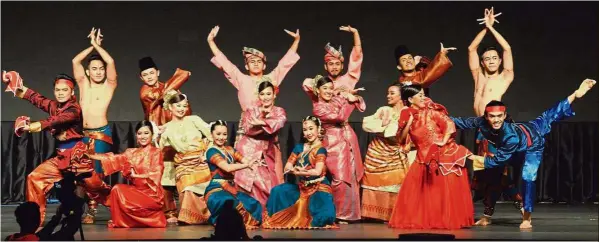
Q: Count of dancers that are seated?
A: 3